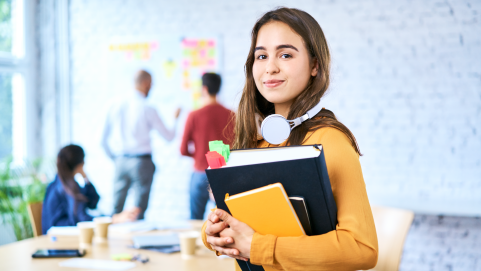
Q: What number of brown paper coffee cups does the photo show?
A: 3